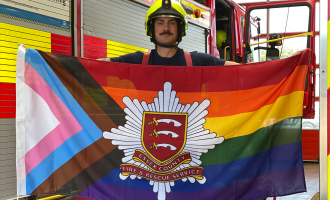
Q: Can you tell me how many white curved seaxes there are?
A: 3